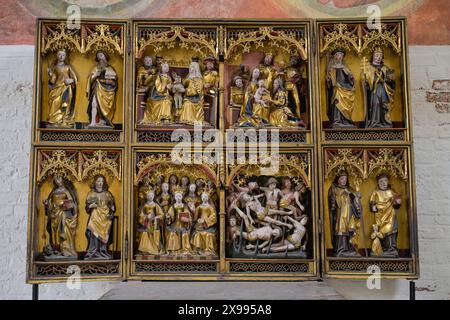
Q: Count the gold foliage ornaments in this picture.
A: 12